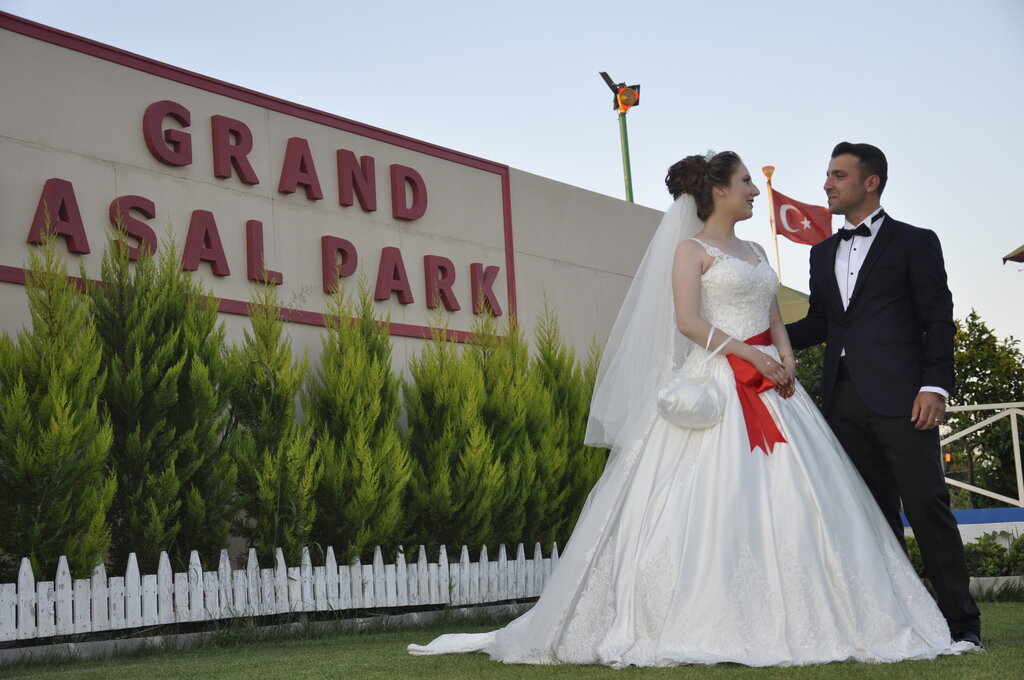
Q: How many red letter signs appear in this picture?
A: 13